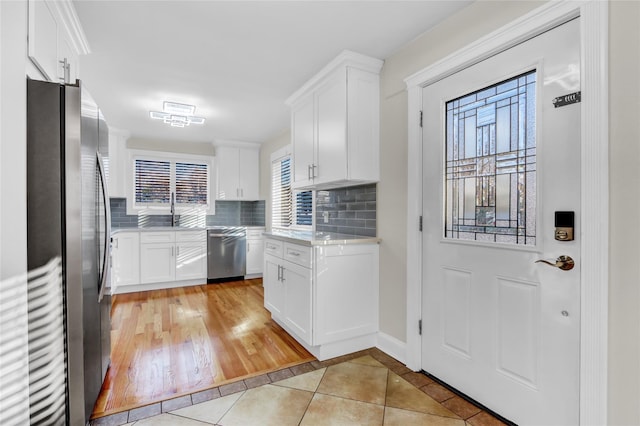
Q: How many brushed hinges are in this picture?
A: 3